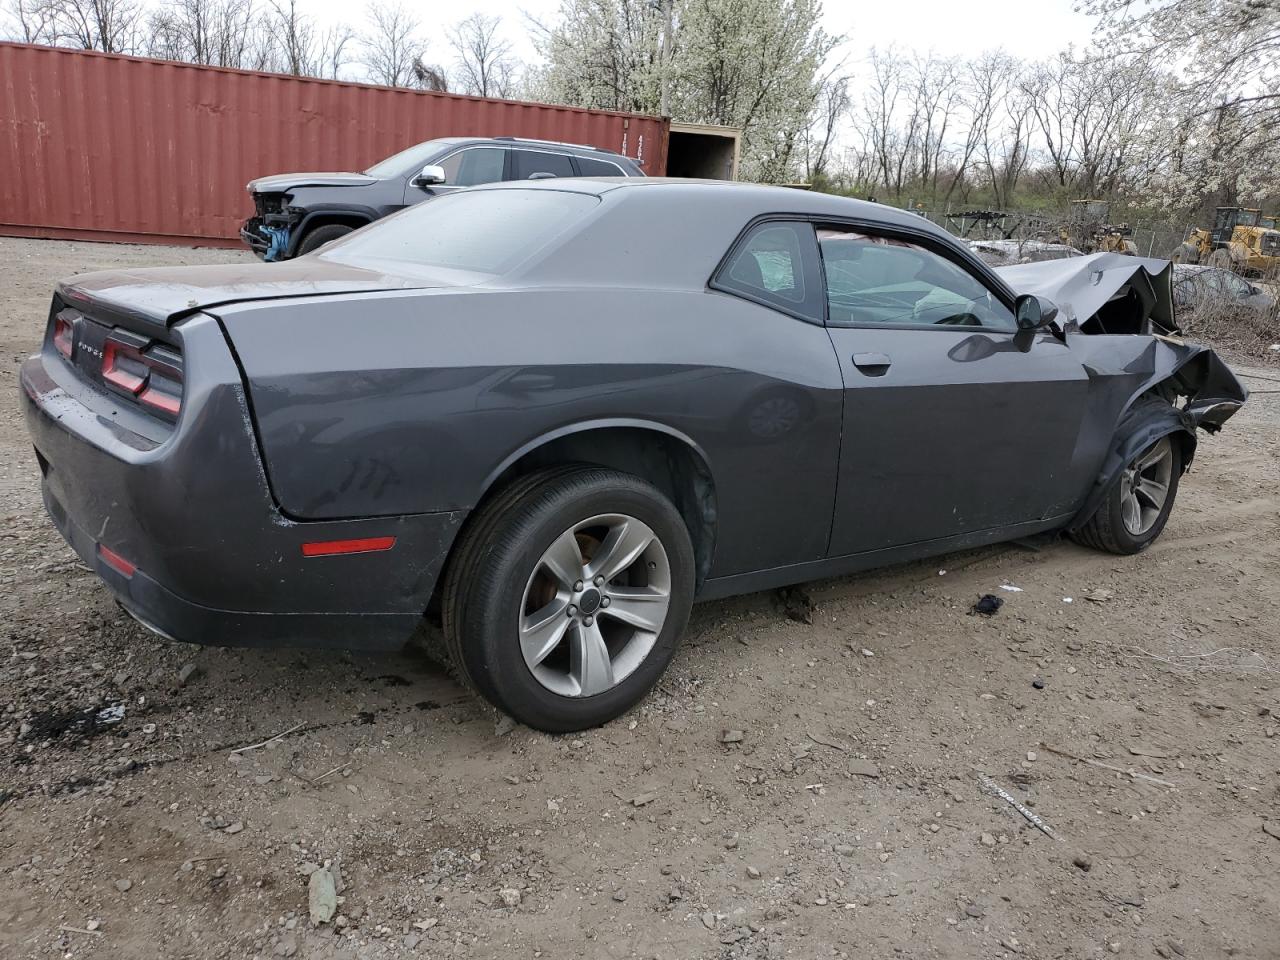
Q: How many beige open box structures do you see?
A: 1